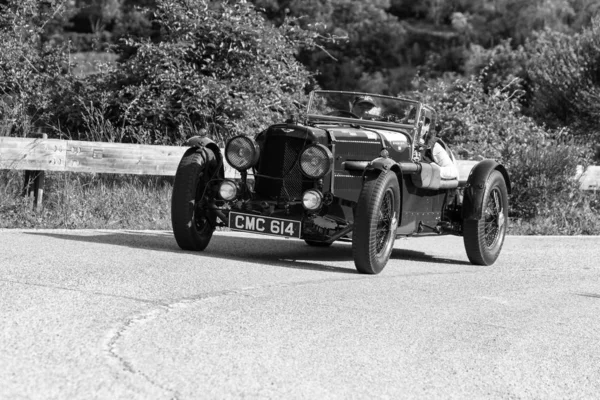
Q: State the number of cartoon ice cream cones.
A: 0